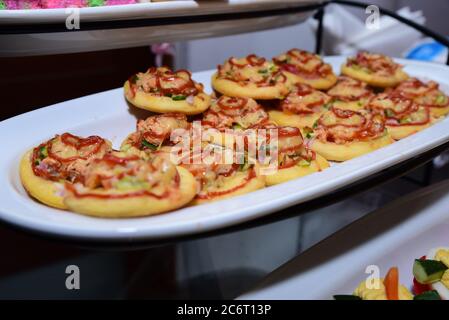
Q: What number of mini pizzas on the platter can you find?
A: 15